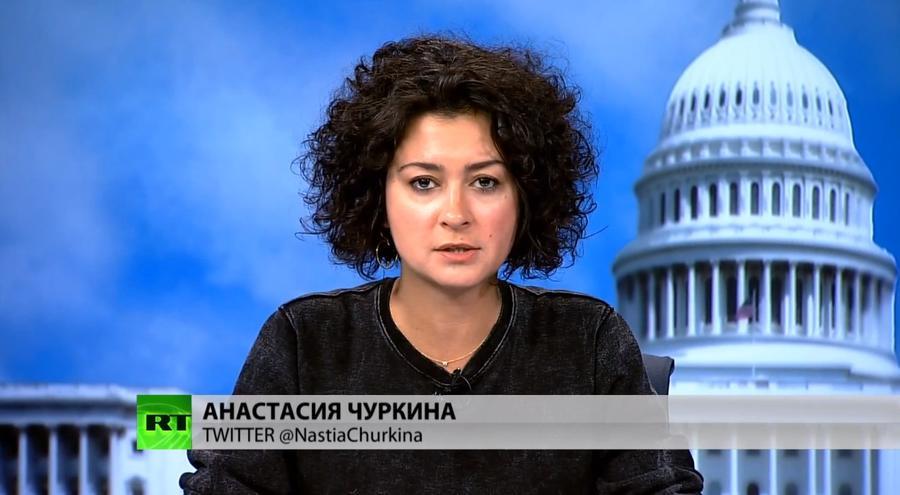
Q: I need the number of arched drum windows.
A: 11